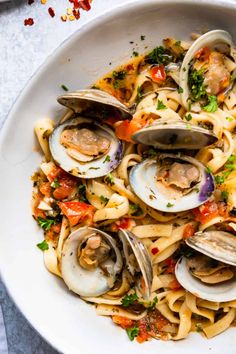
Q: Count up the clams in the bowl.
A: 5